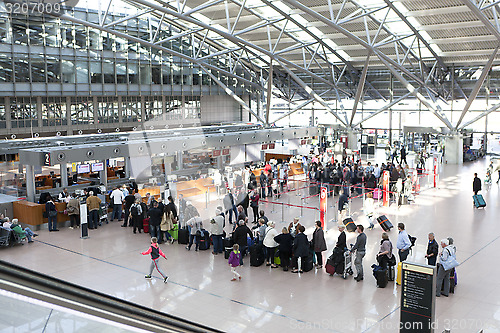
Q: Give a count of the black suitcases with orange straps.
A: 2